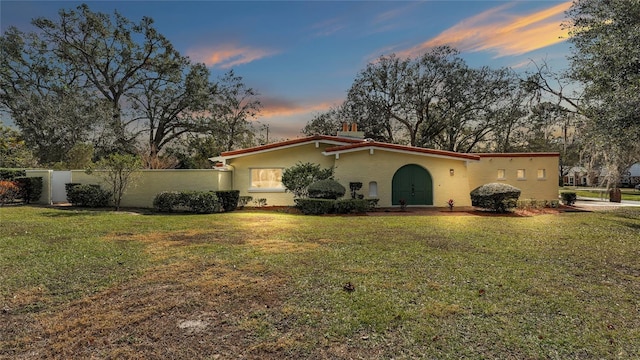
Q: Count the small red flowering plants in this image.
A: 2